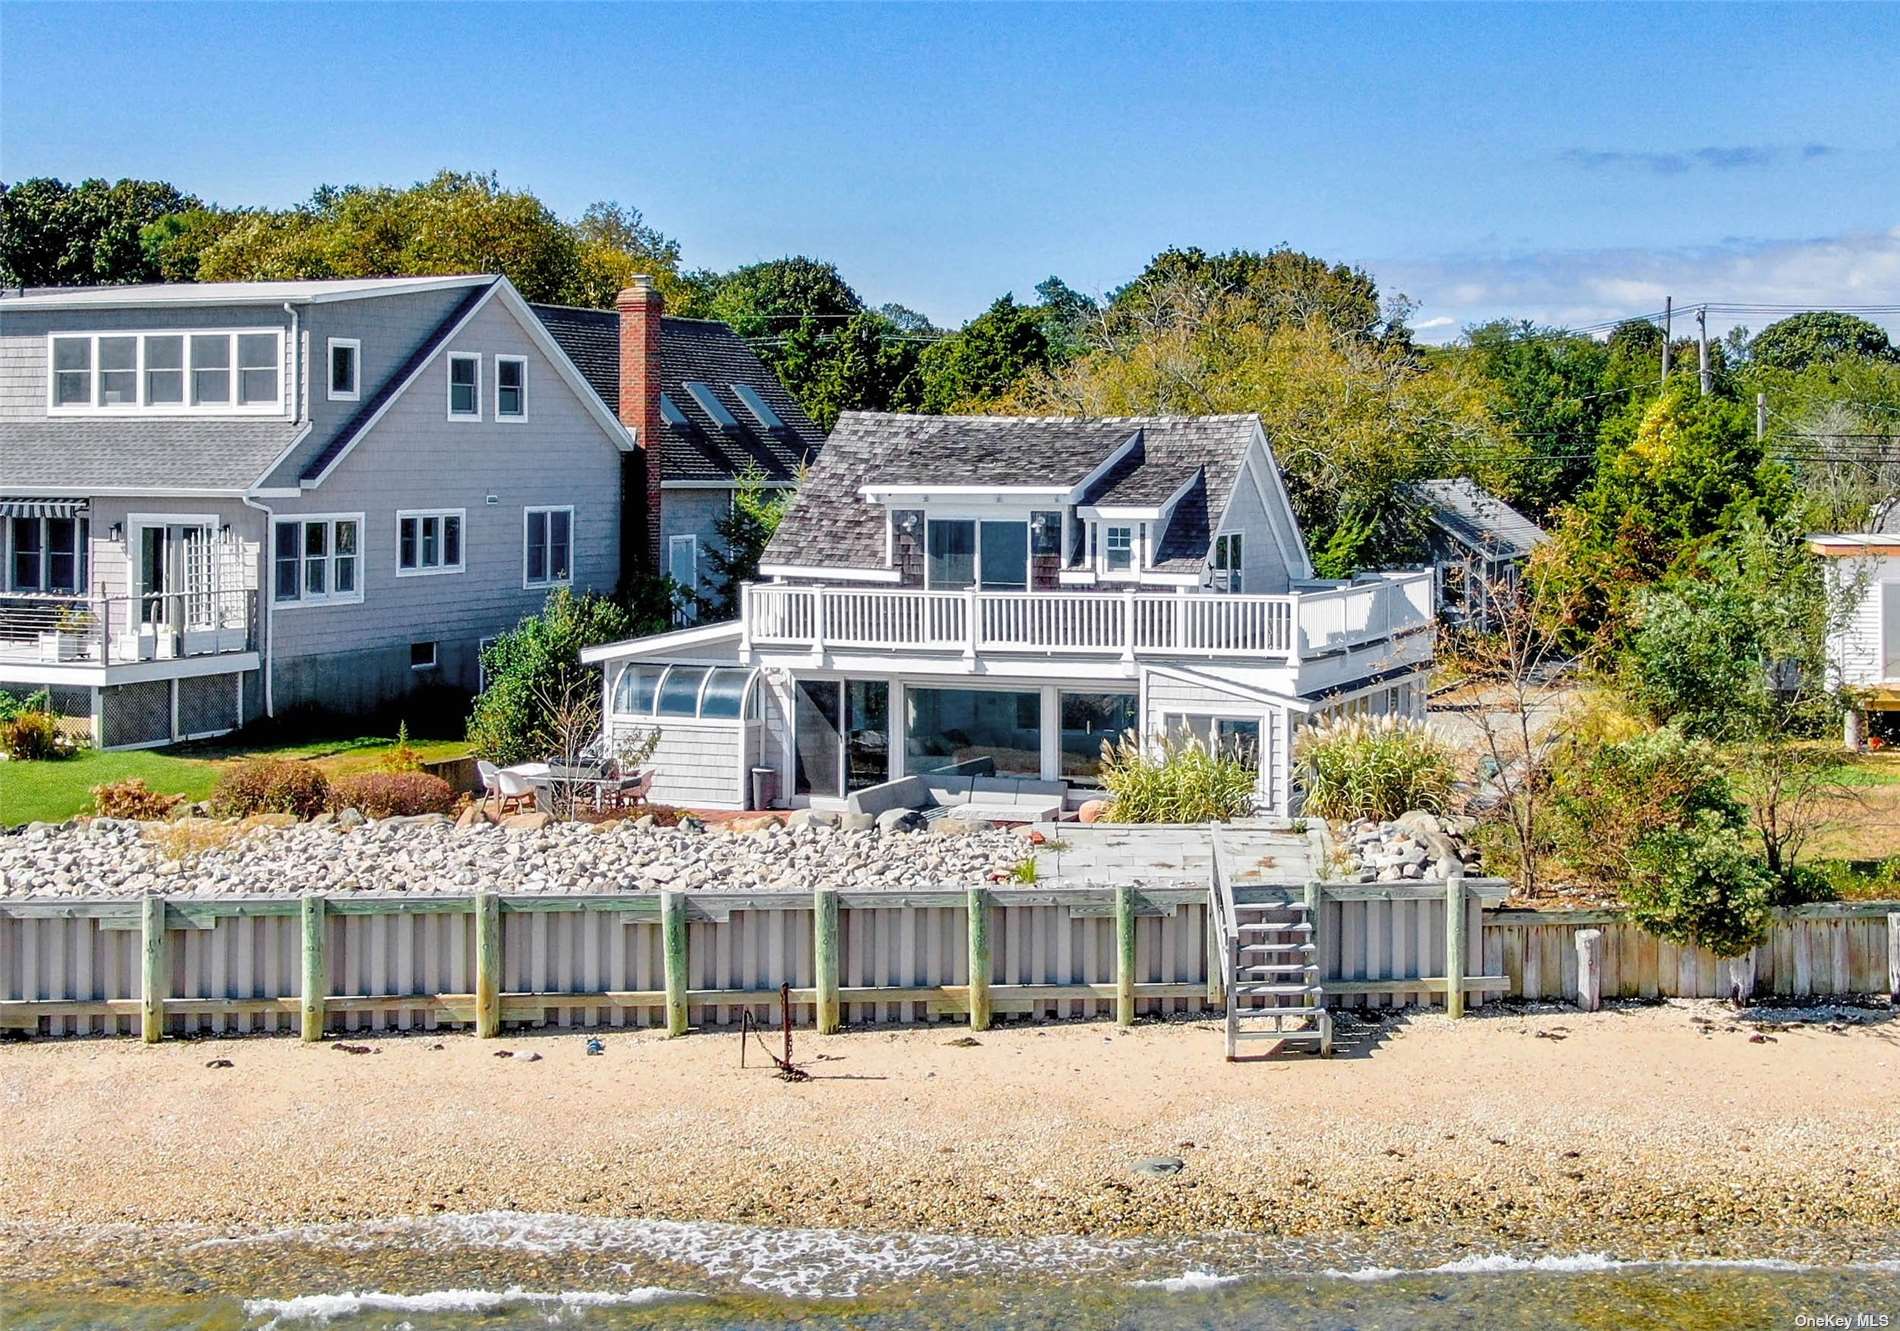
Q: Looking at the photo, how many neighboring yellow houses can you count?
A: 0